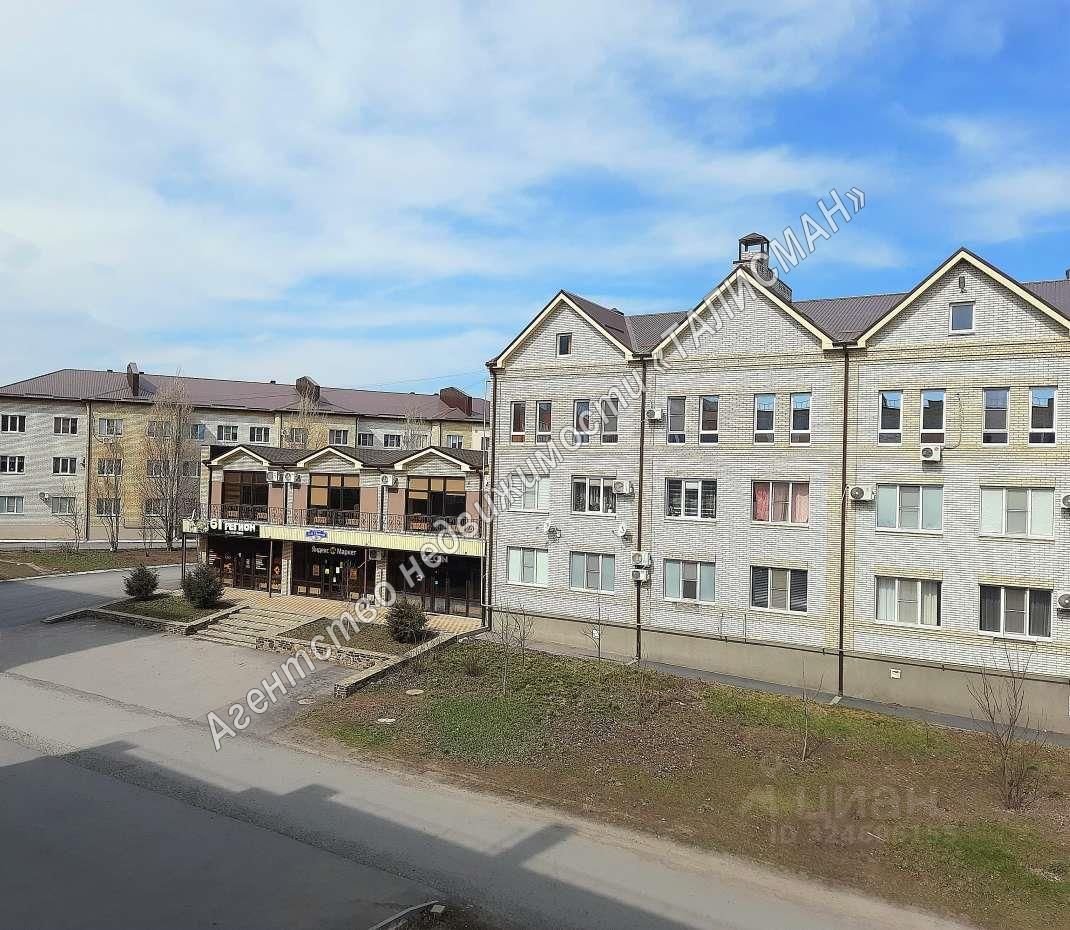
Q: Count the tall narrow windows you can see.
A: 12